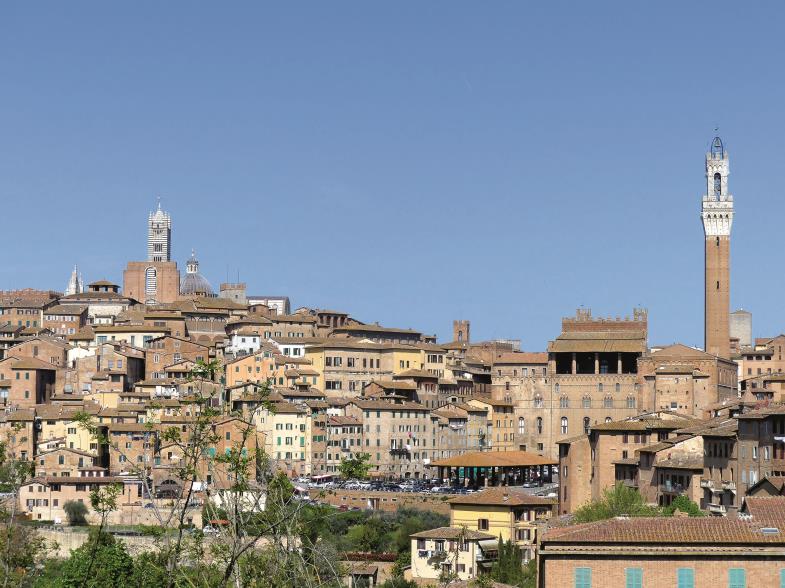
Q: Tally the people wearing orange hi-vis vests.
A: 0